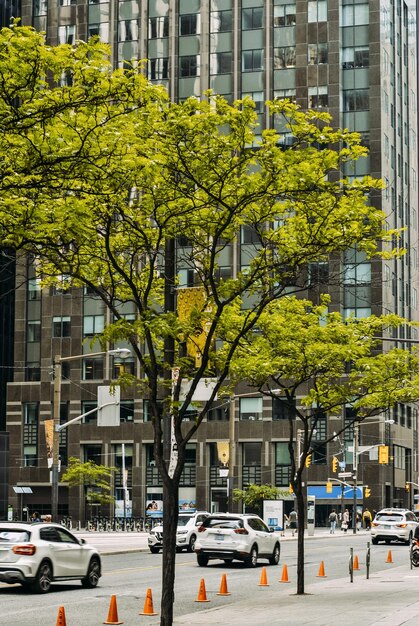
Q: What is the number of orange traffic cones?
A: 10